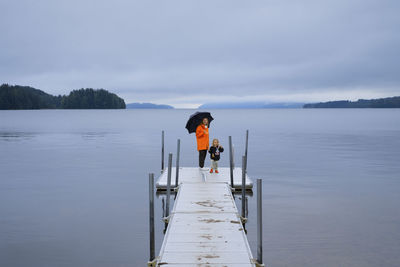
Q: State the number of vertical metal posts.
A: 8